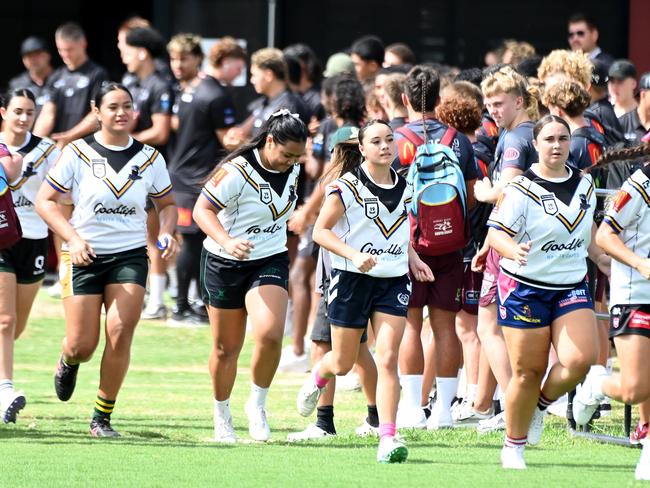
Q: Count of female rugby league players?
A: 6